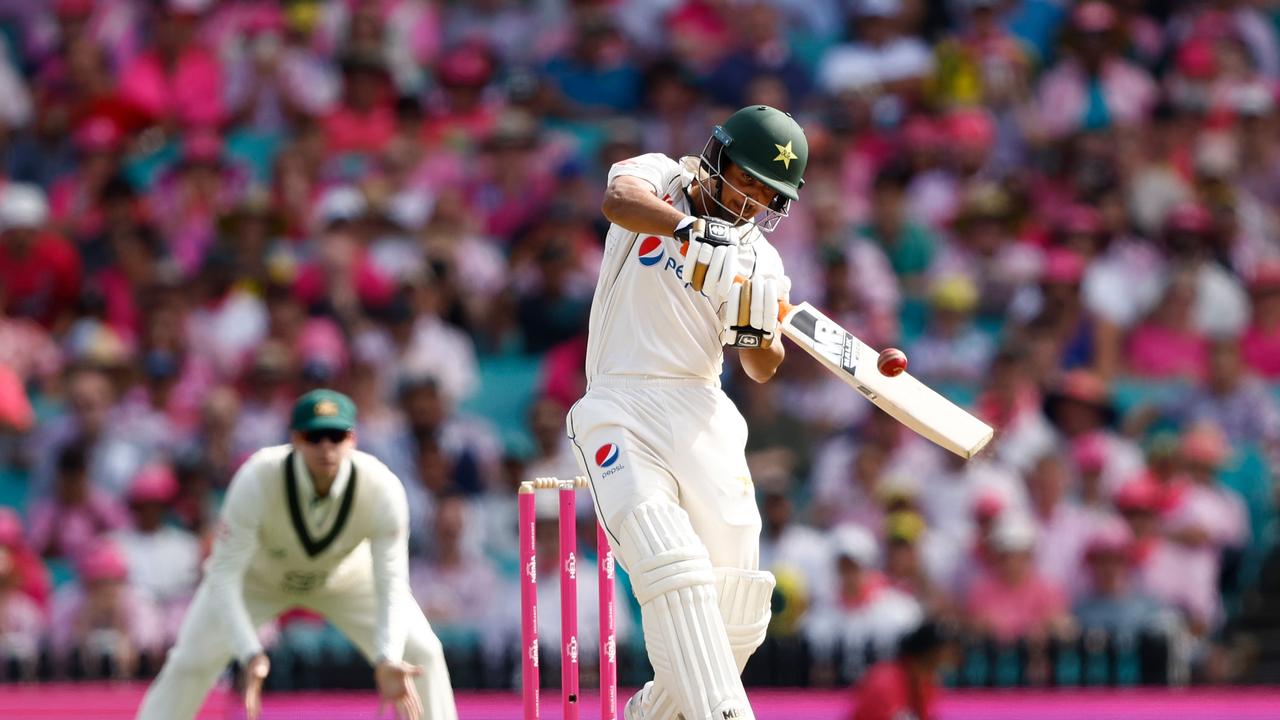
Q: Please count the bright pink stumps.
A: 3